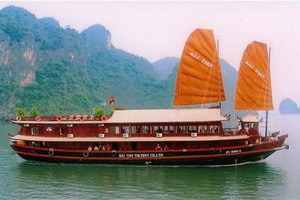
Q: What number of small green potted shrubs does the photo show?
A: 3